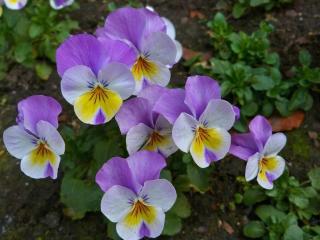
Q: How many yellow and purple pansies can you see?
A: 7